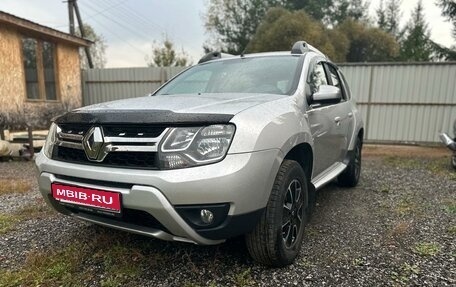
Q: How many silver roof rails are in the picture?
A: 2